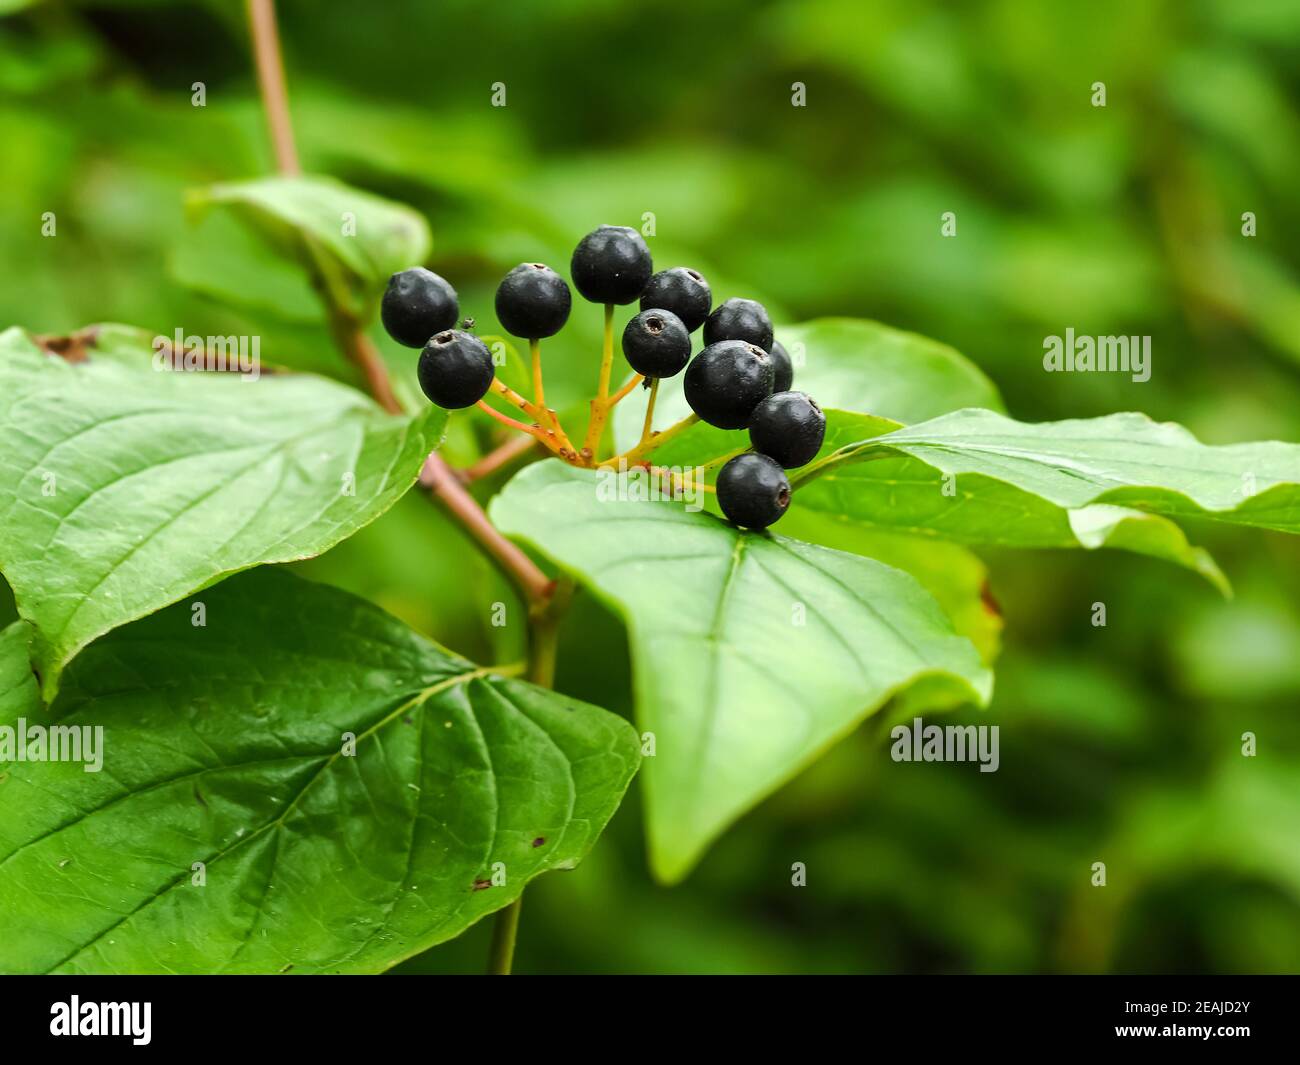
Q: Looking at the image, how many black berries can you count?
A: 11